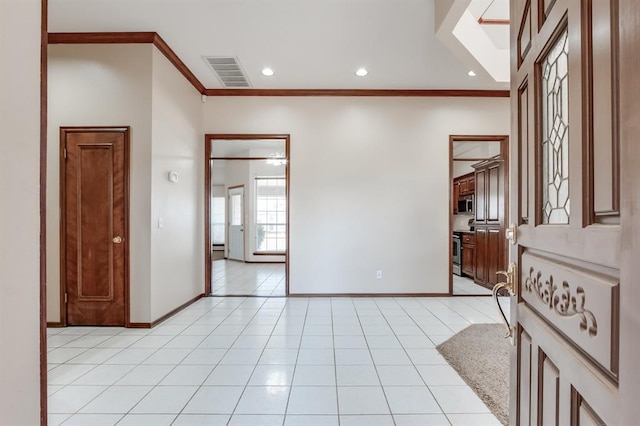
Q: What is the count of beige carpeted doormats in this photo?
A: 1